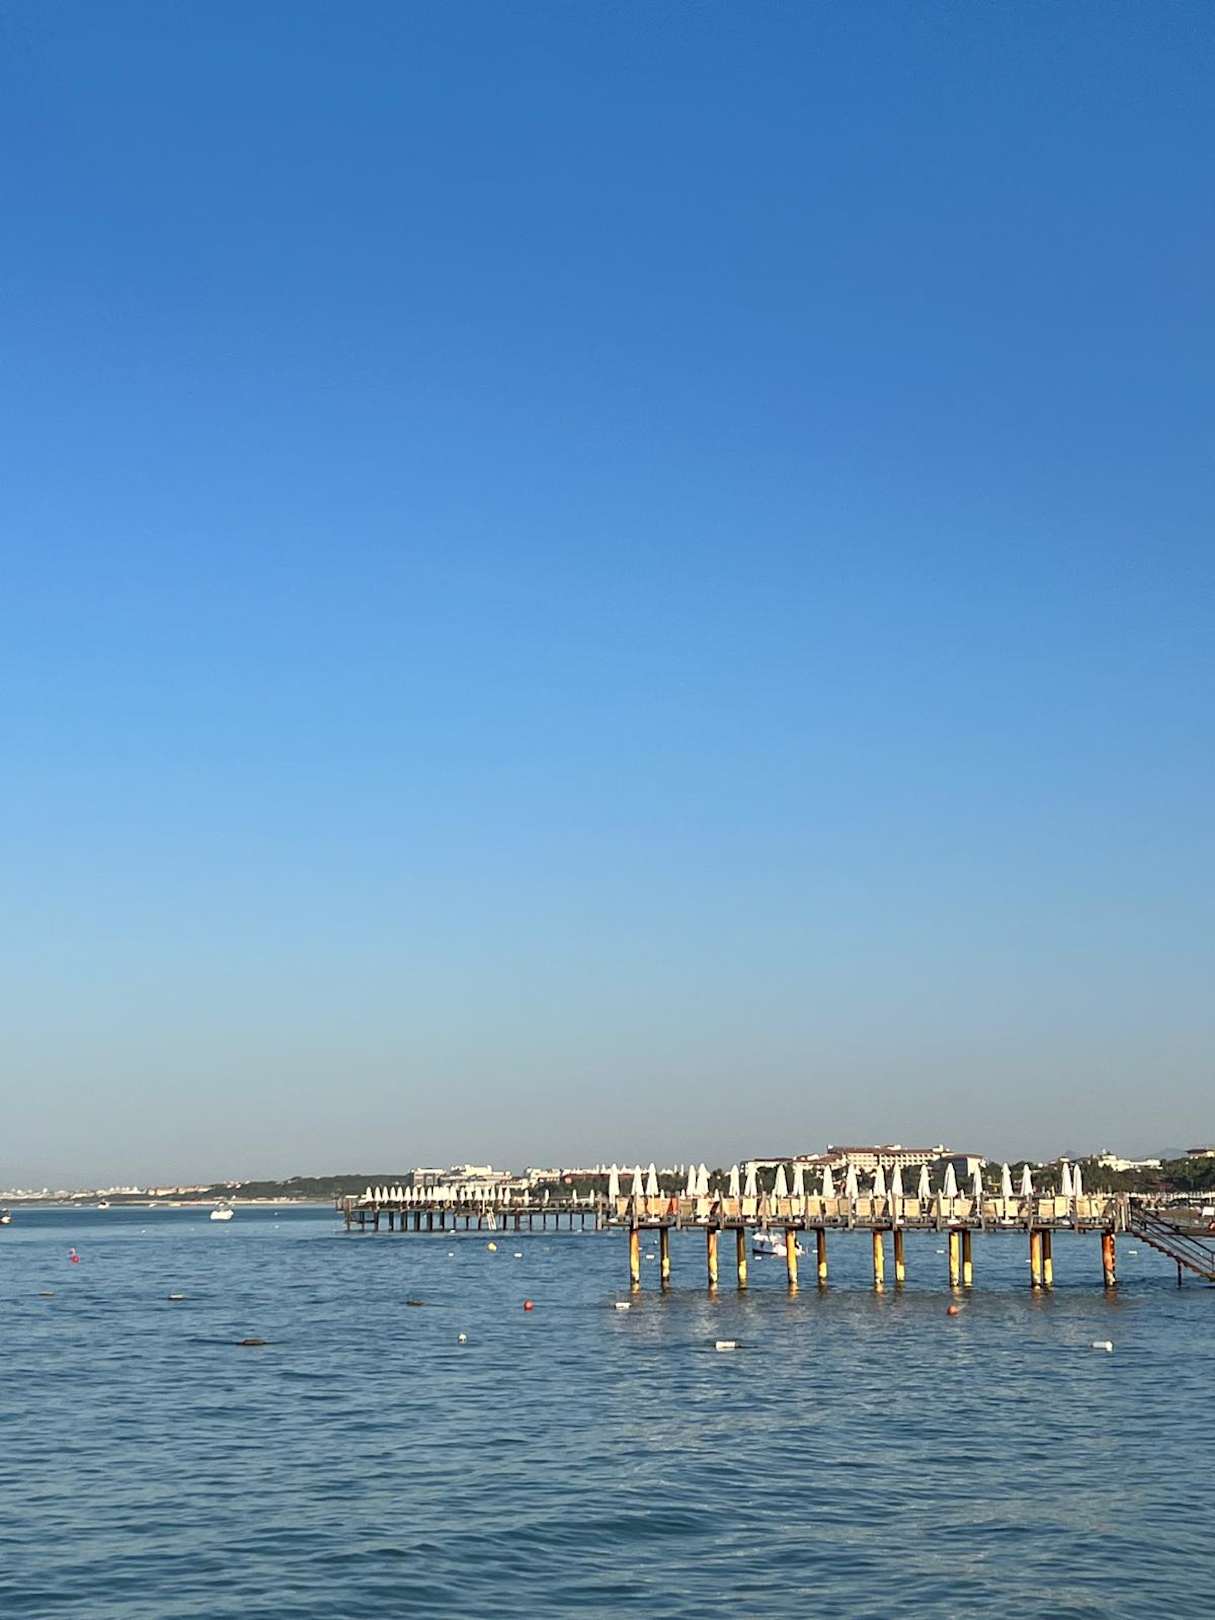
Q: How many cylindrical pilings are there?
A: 13